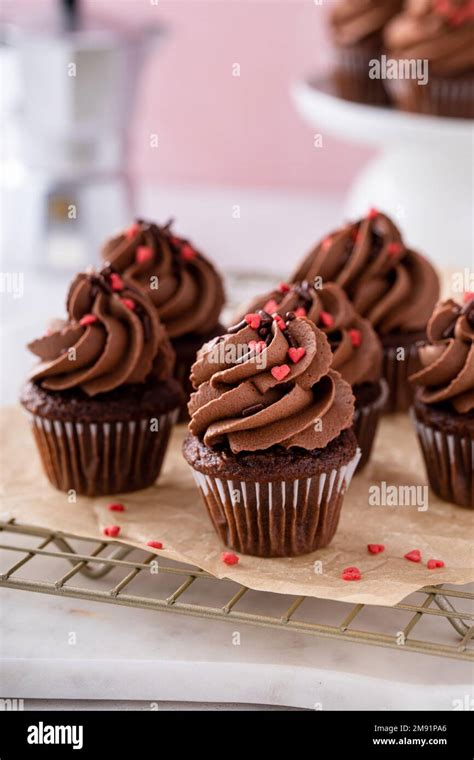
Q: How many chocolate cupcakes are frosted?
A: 8